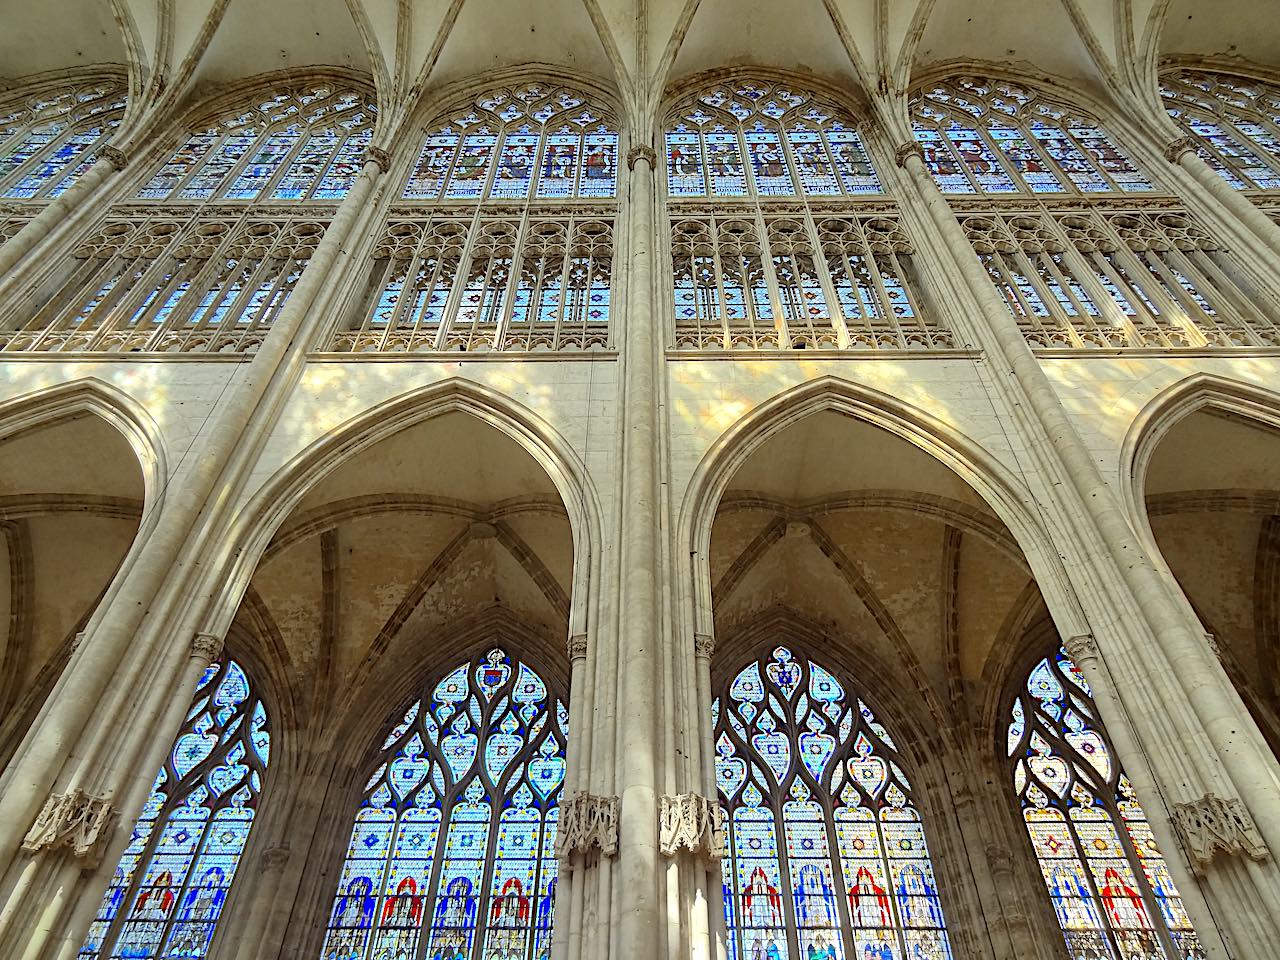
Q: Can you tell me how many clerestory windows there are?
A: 6